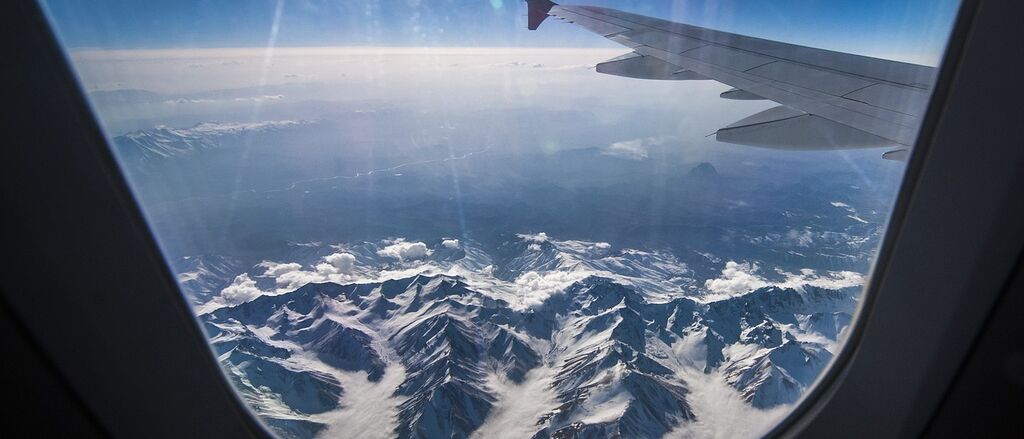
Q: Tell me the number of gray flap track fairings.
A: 4